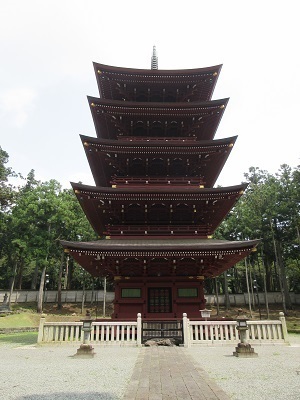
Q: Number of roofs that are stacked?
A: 5